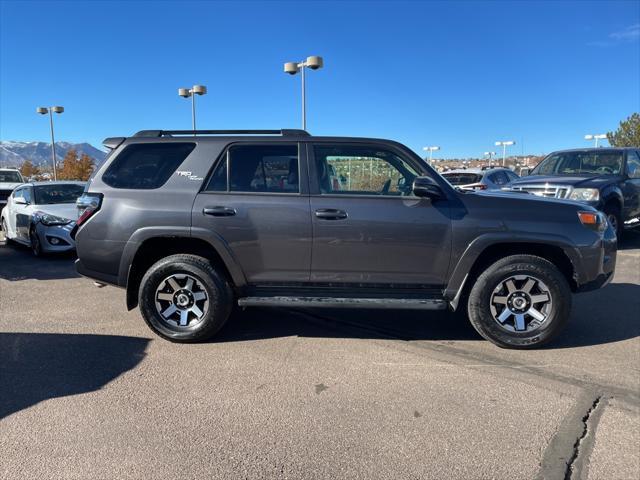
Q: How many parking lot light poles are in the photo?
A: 7